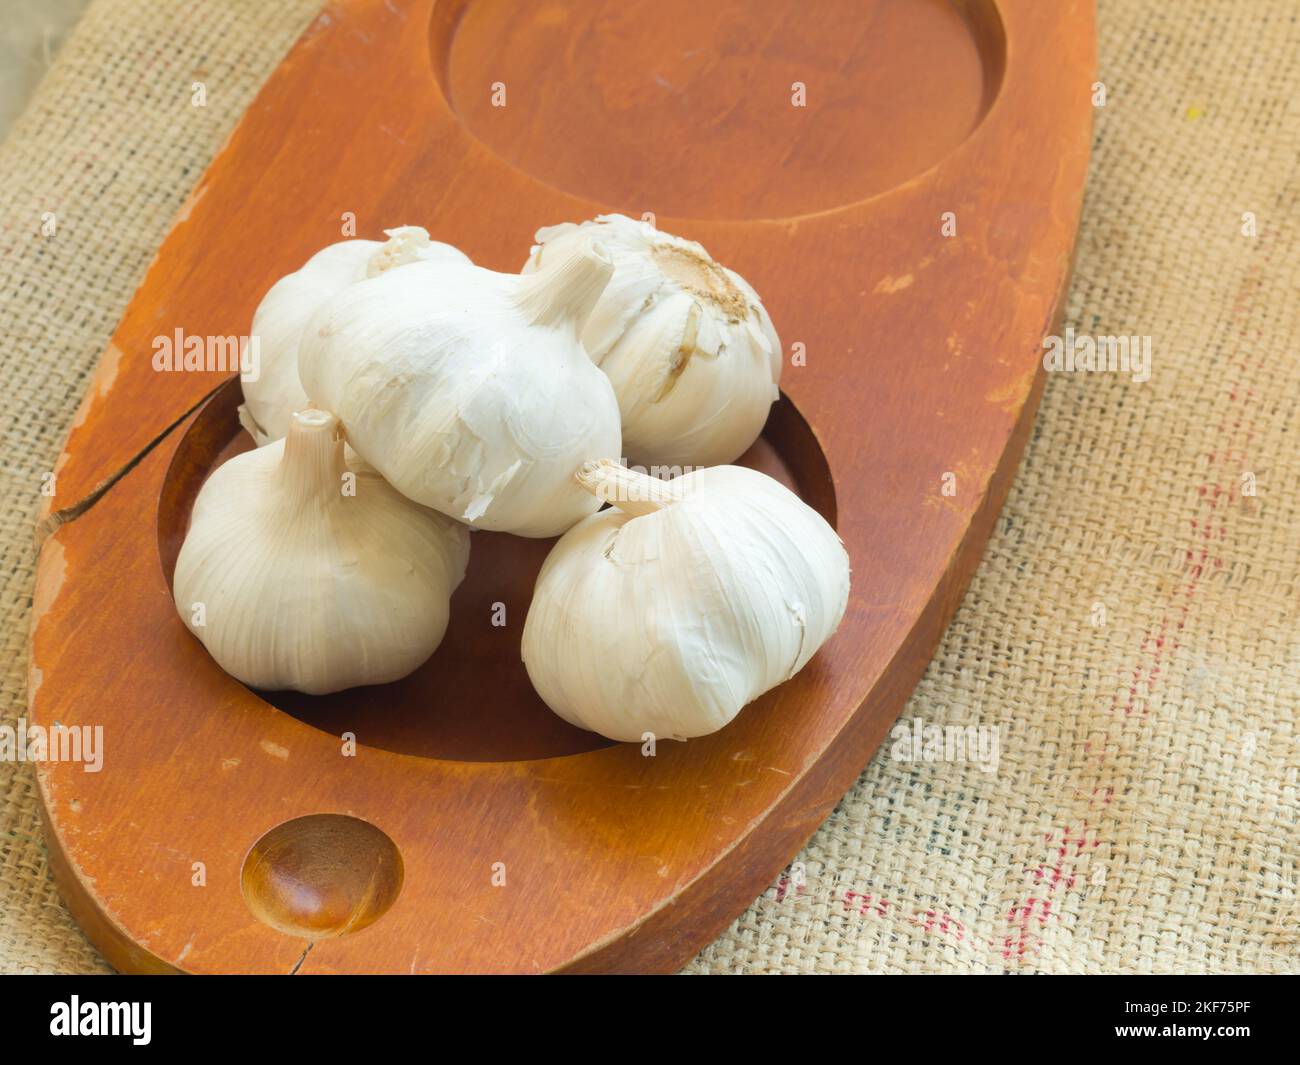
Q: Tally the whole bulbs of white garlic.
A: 5